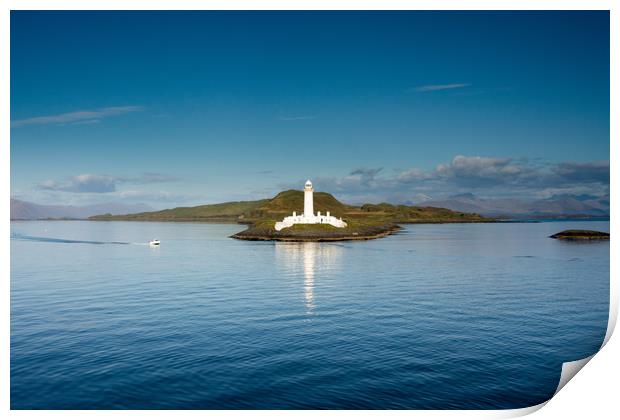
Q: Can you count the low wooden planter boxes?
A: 0